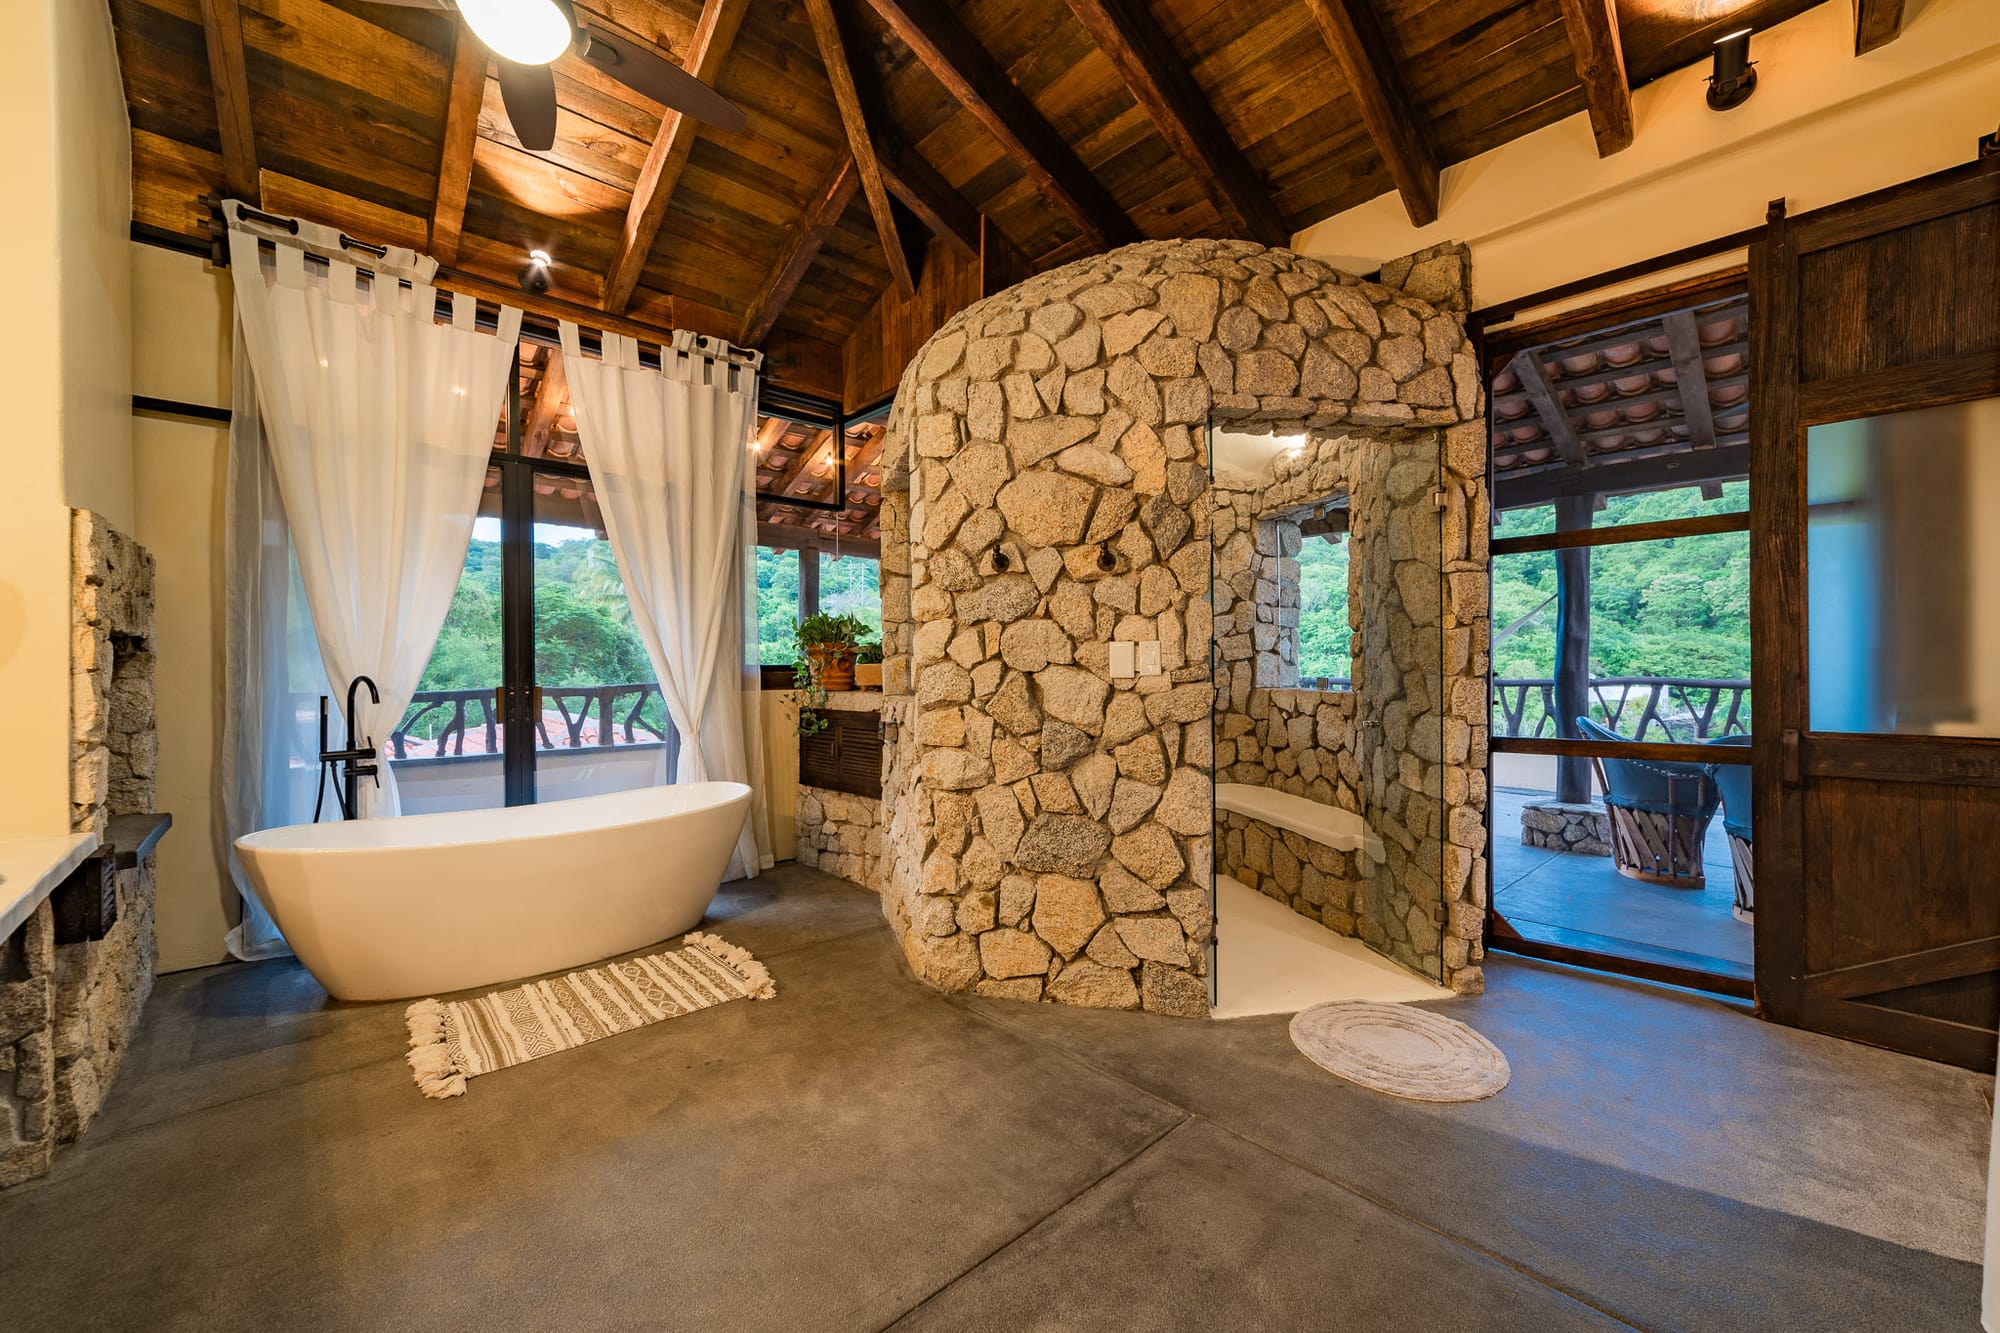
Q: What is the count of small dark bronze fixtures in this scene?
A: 2